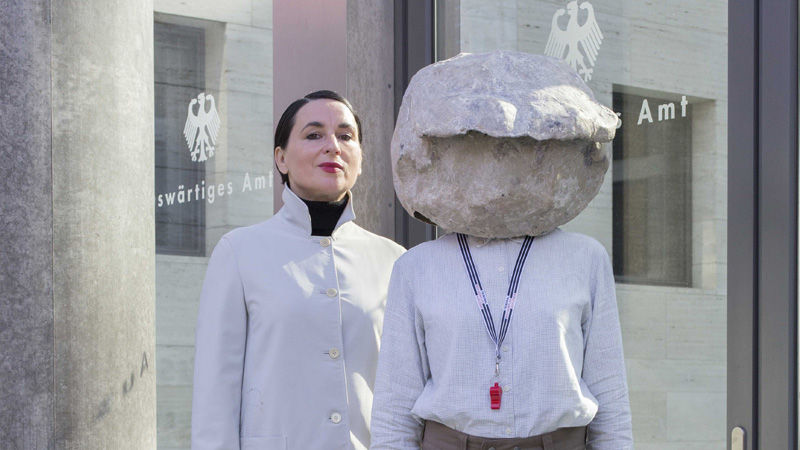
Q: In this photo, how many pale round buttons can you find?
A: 8